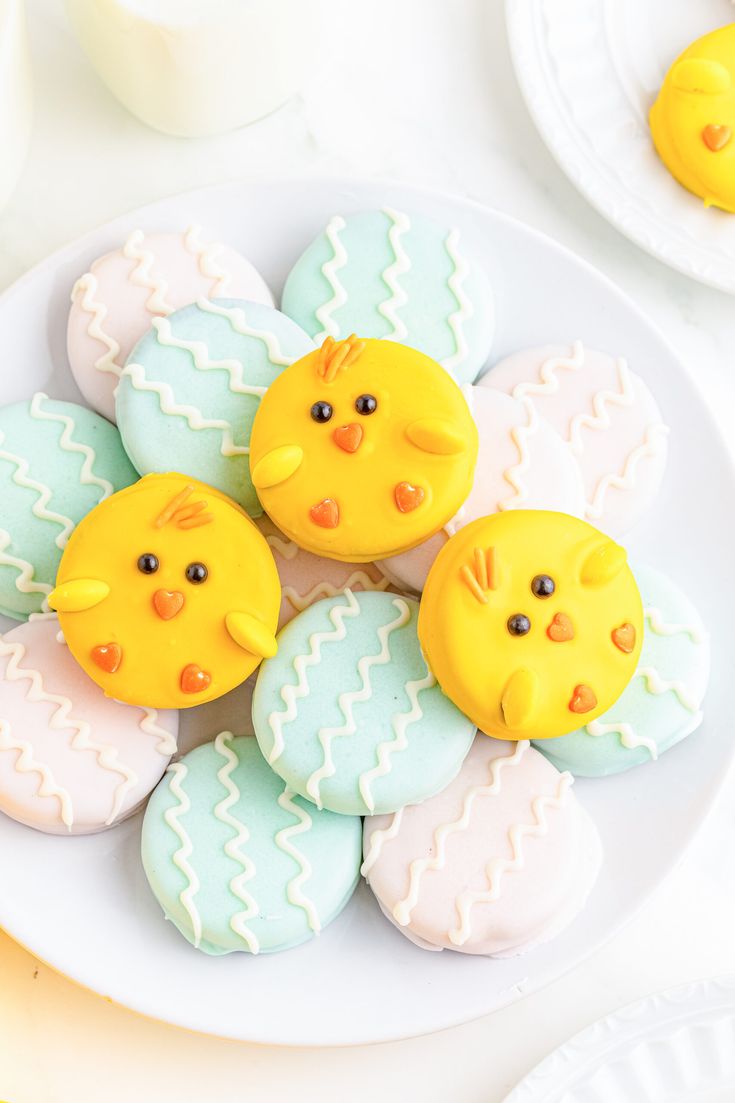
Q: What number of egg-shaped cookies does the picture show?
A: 12